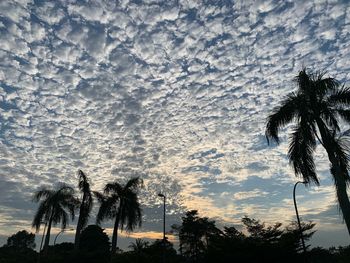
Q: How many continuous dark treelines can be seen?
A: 1